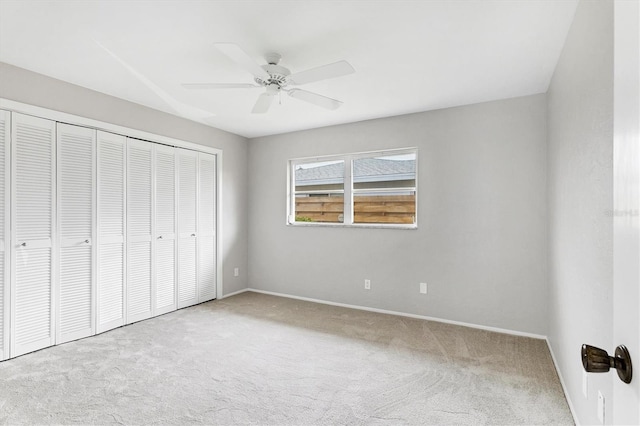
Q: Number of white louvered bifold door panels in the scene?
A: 8